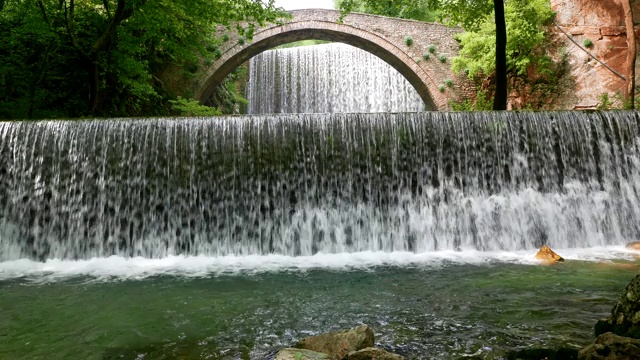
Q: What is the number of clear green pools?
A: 1